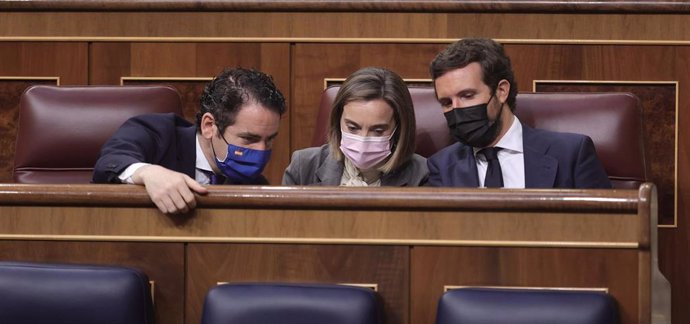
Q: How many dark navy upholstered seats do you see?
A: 3